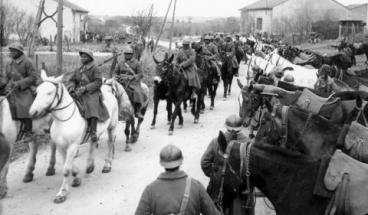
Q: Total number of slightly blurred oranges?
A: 0